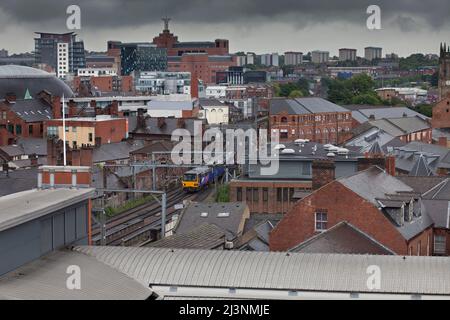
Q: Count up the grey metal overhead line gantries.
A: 3